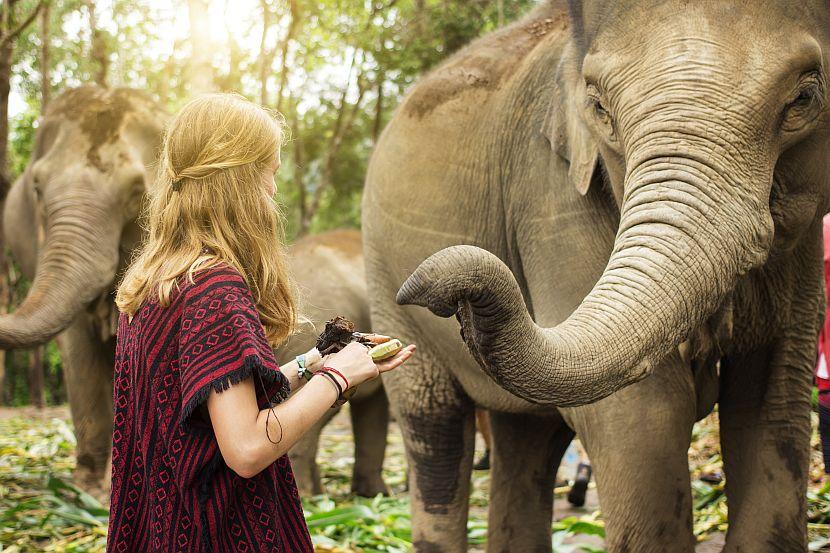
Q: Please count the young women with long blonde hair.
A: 1